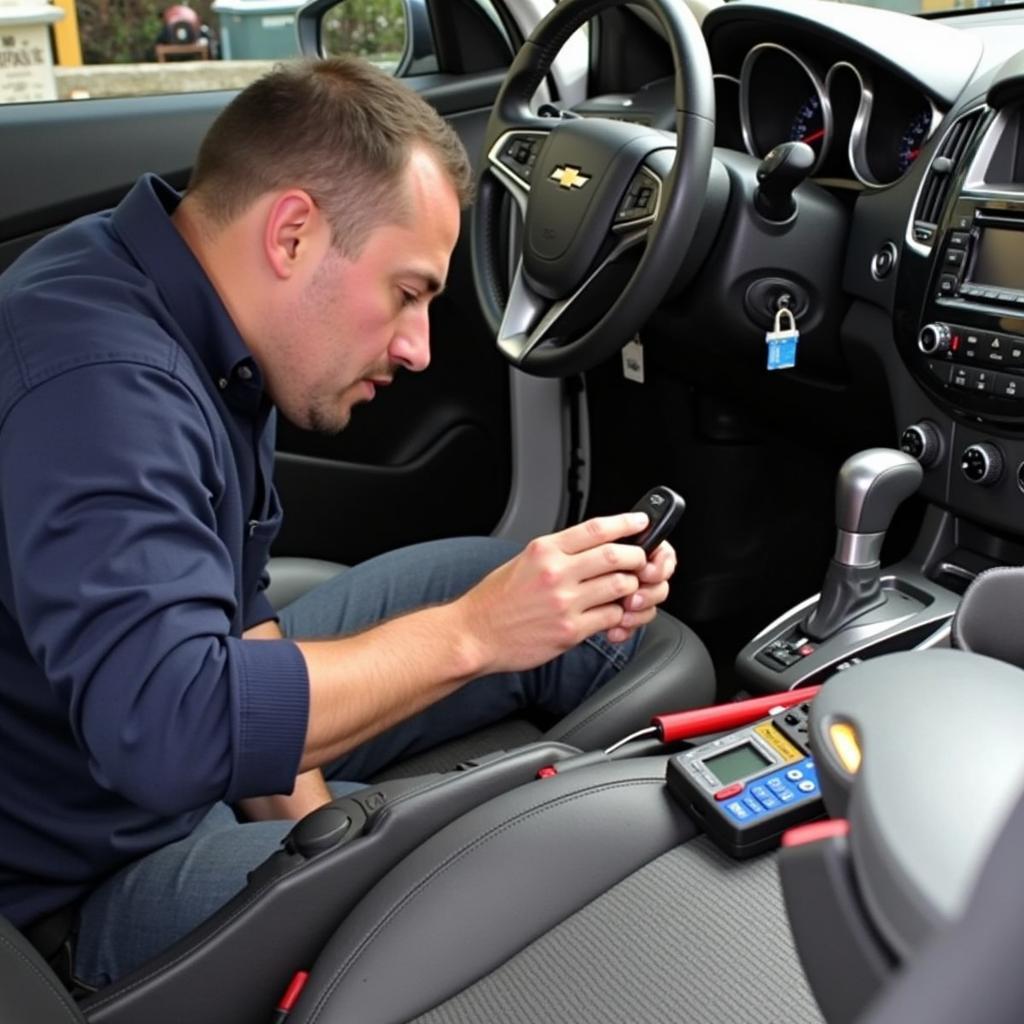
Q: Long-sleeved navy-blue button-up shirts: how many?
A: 1